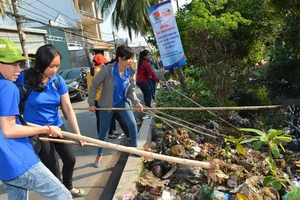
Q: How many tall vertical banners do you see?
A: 1